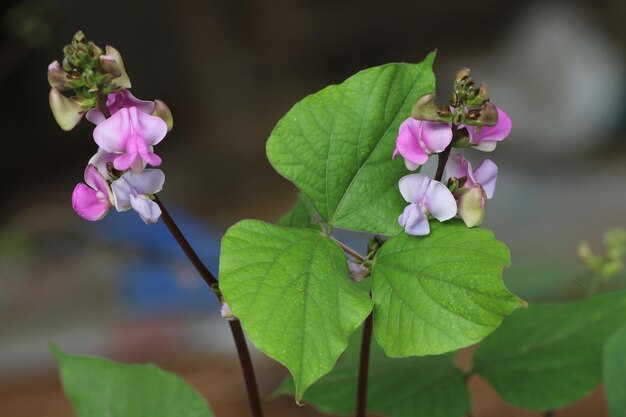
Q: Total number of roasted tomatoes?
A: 0